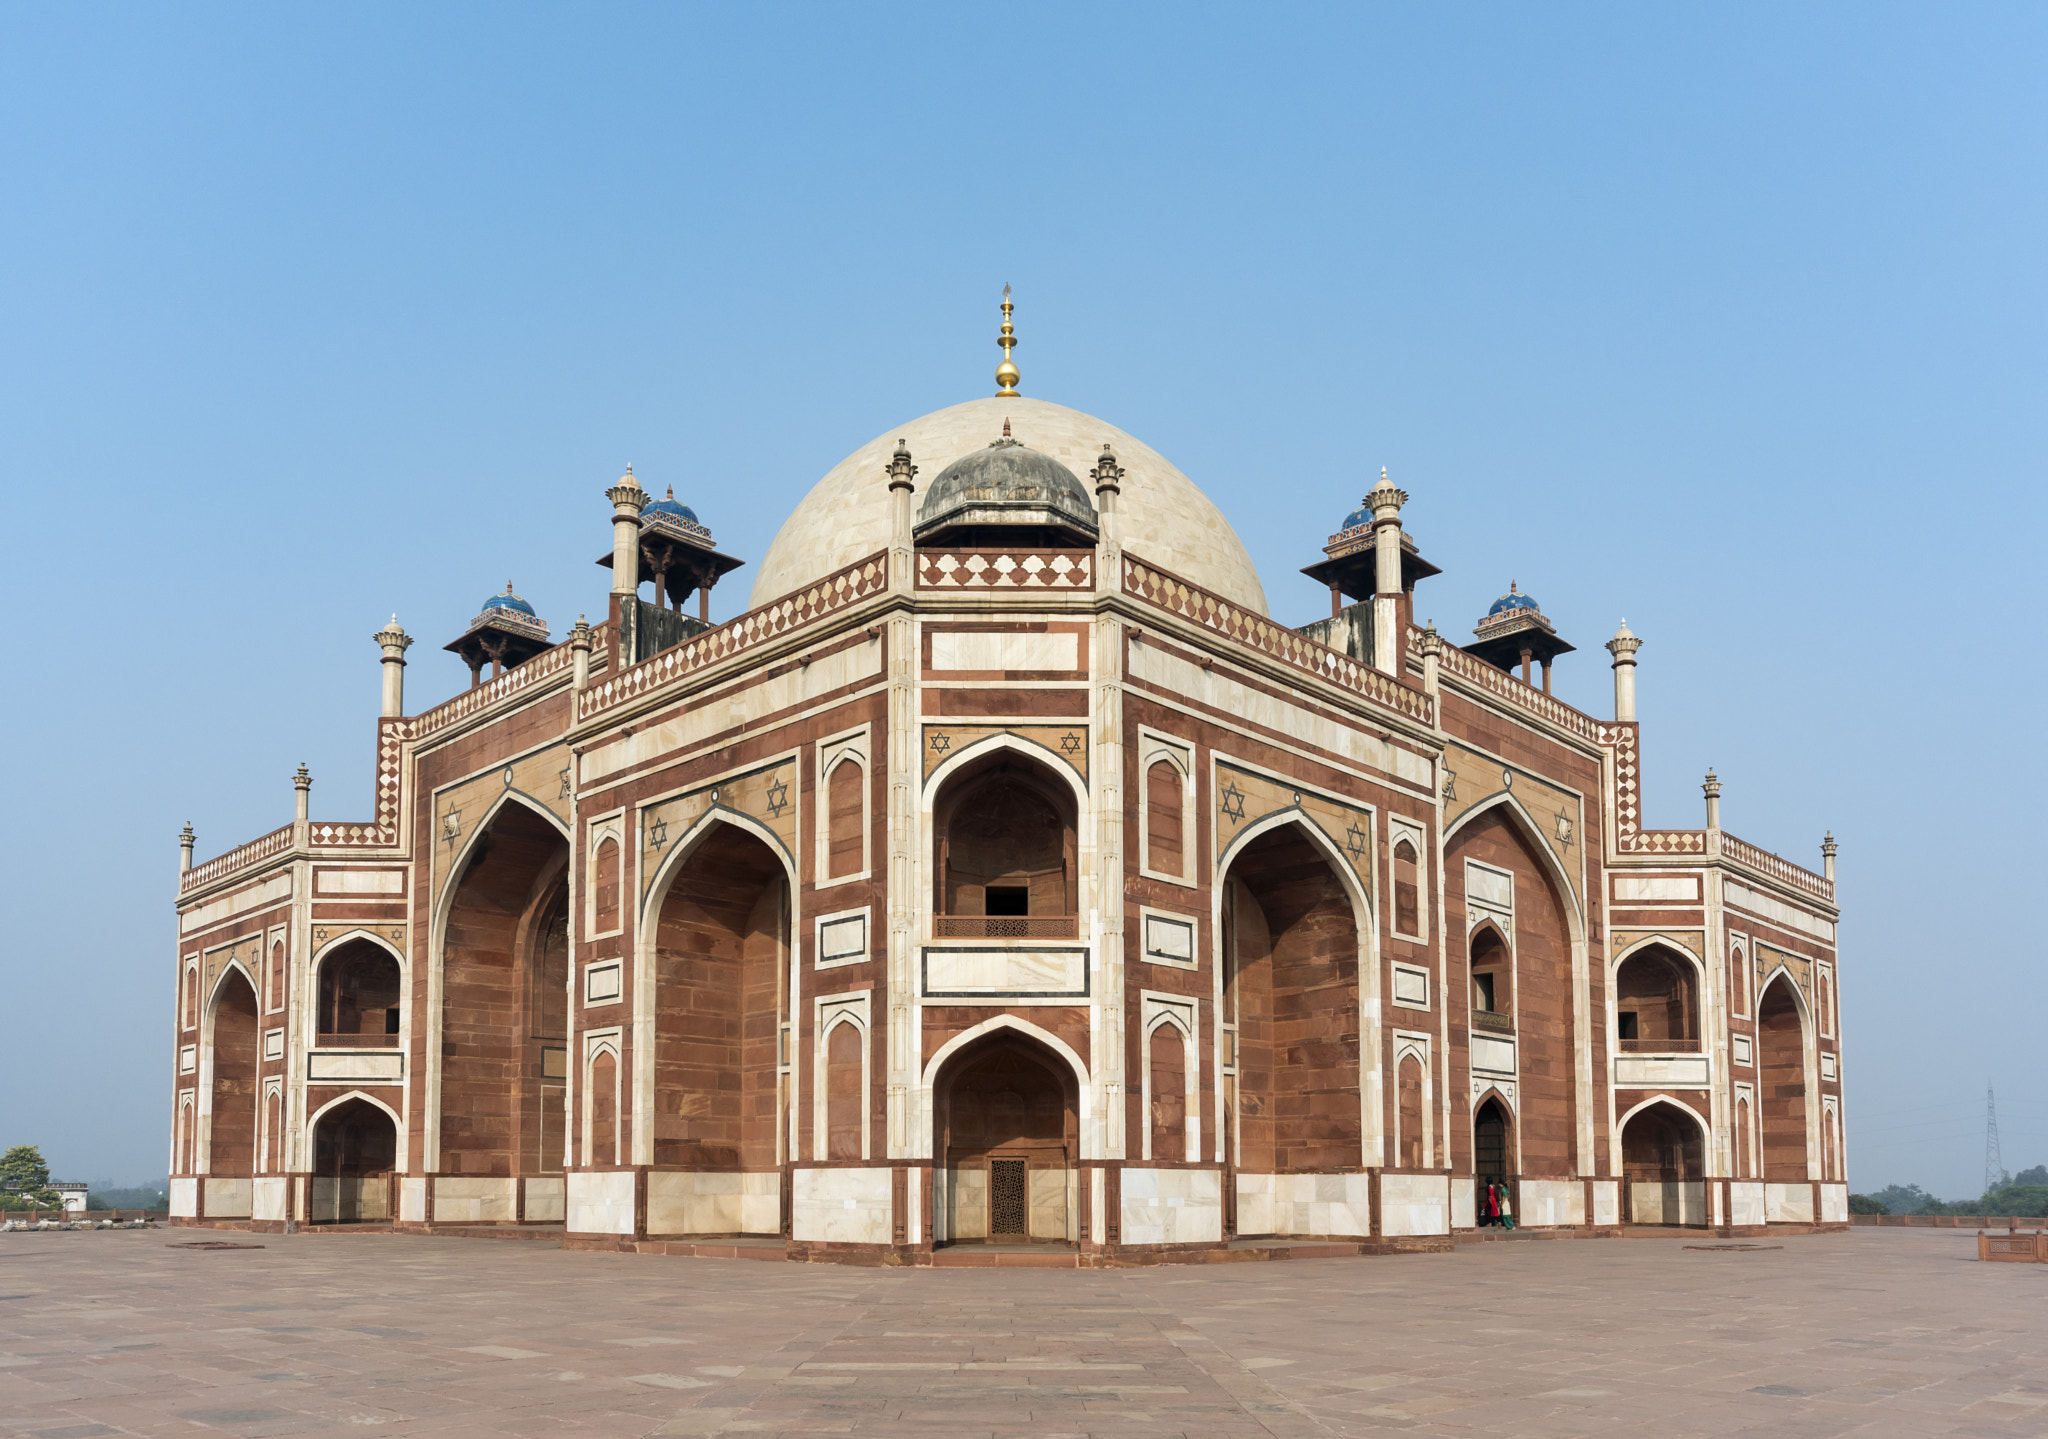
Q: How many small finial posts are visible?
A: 12